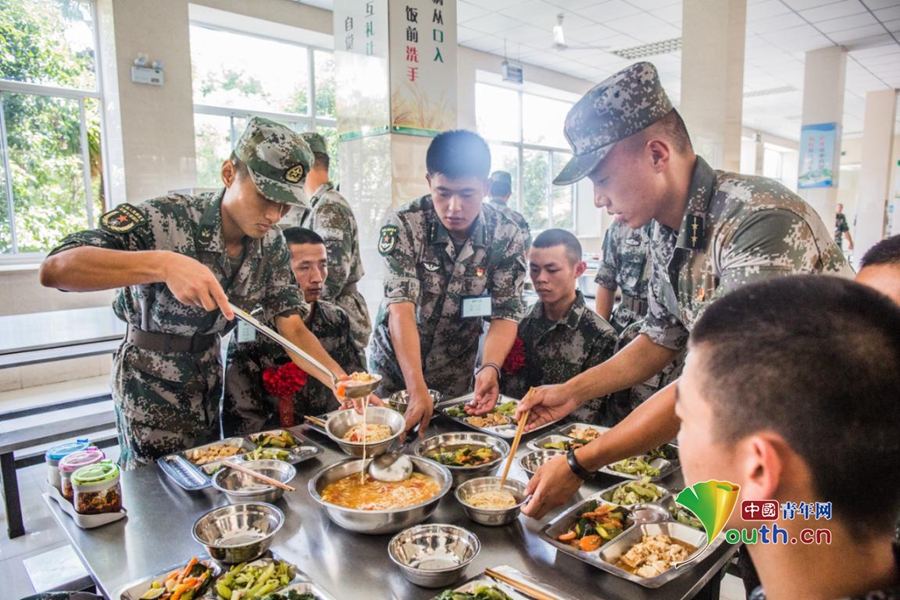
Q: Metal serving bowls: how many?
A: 9